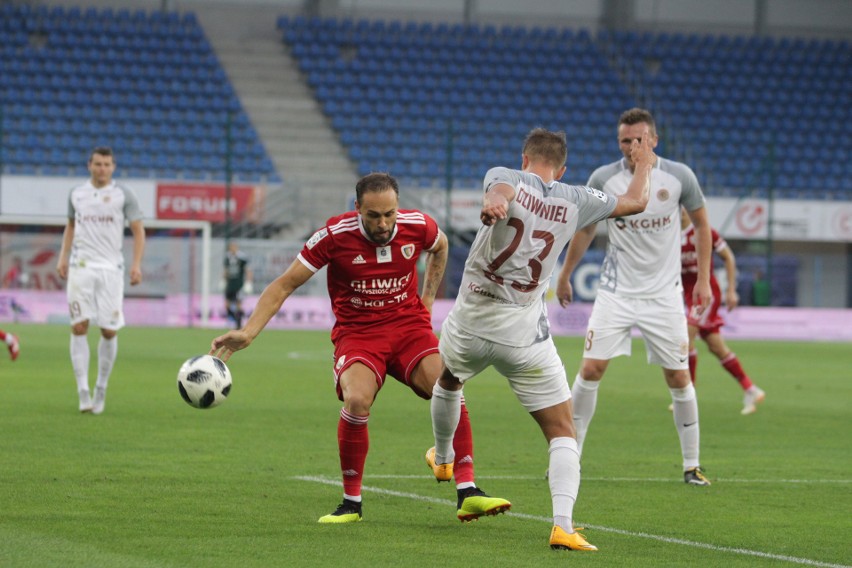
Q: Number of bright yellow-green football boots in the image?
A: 2